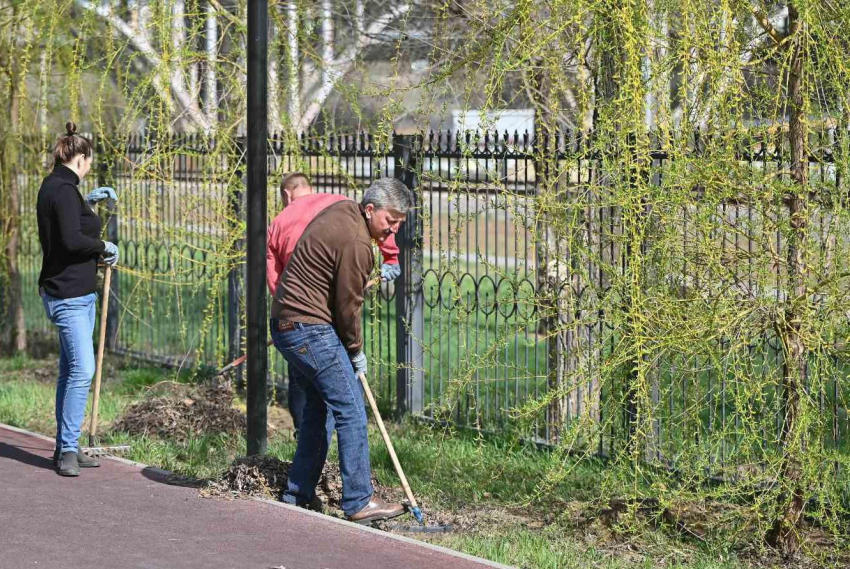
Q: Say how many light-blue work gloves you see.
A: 4